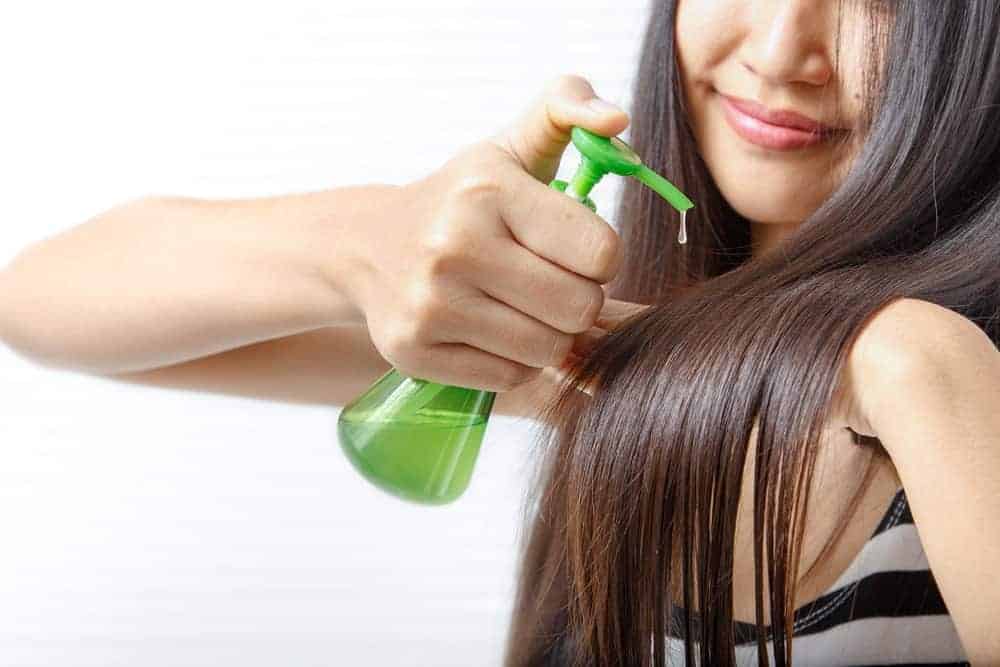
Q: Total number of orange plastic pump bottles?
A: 0